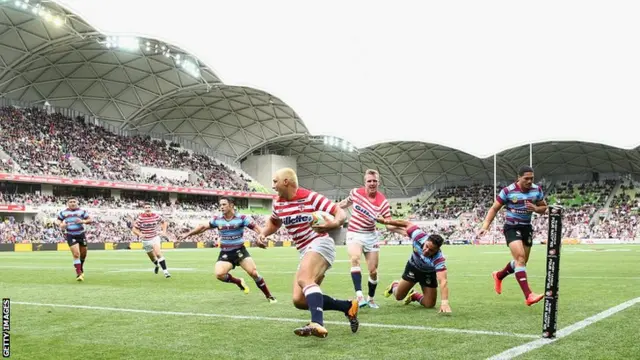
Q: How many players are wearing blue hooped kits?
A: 4